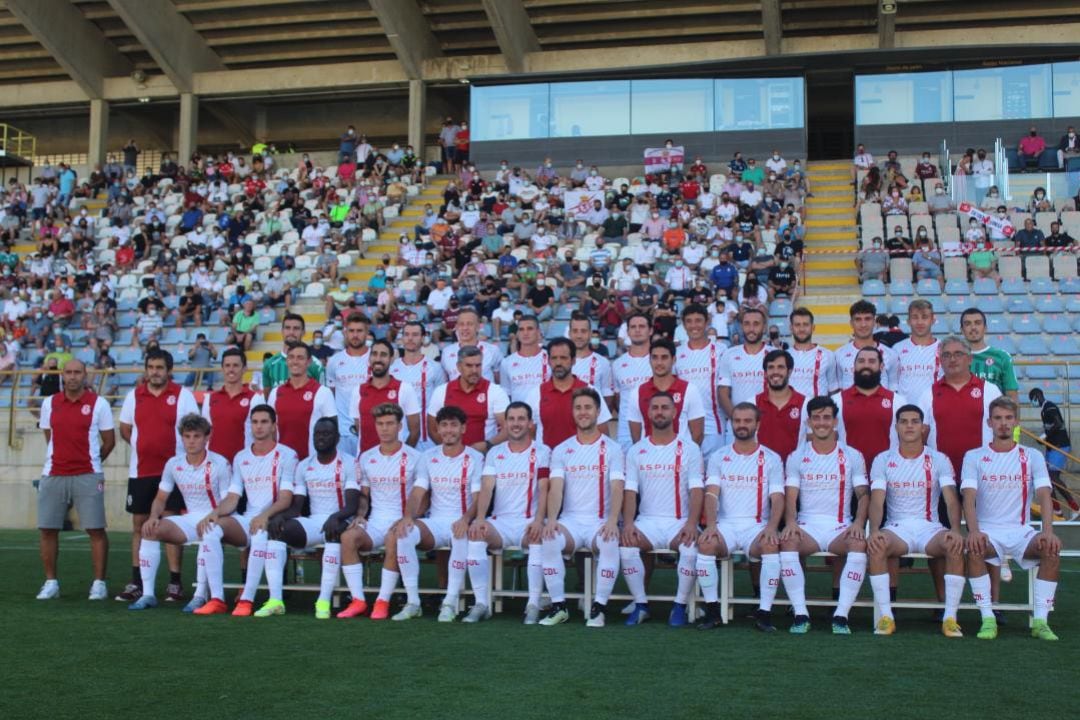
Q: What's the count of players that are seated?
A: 12